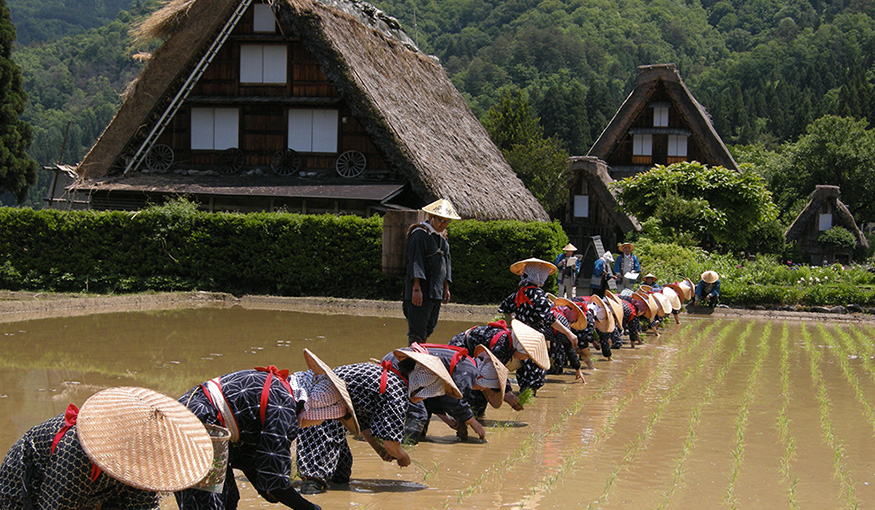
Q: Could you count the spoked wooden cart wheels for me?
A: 4